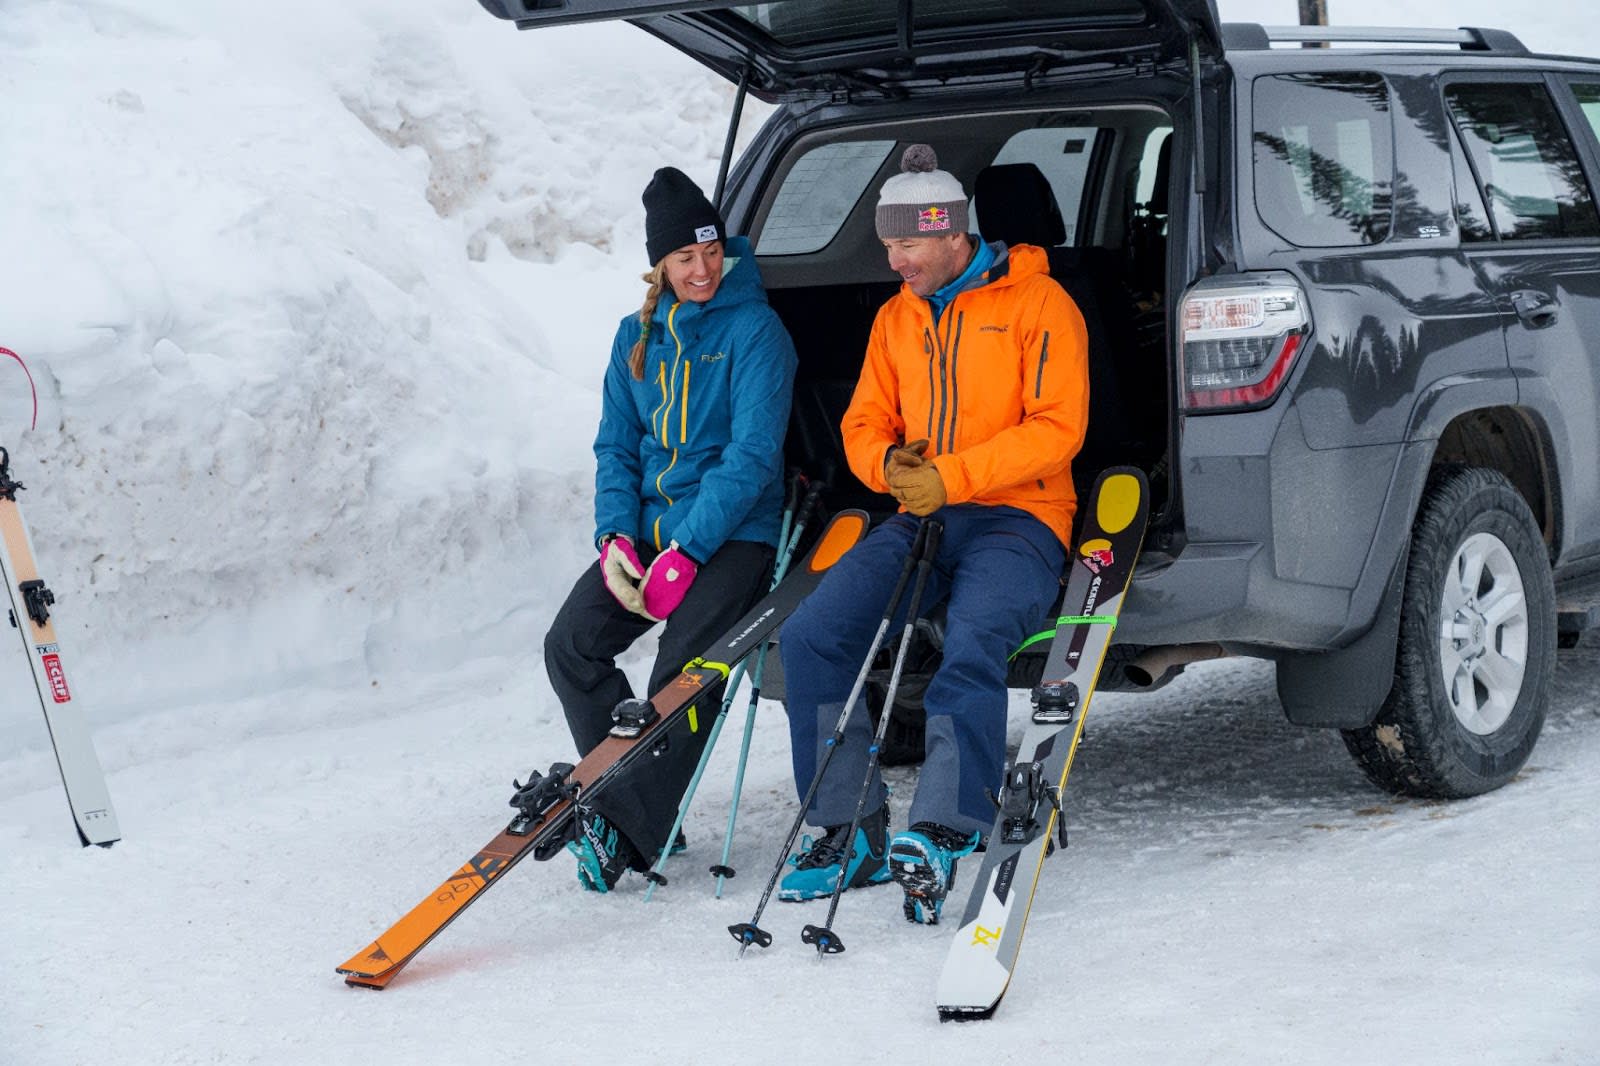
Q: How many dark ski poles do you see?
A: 2